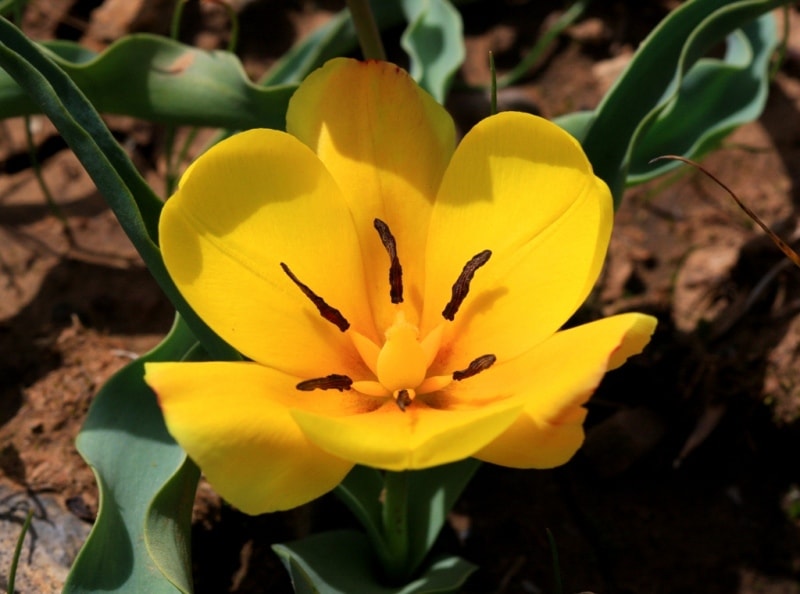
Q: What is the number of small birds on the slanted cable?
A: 0